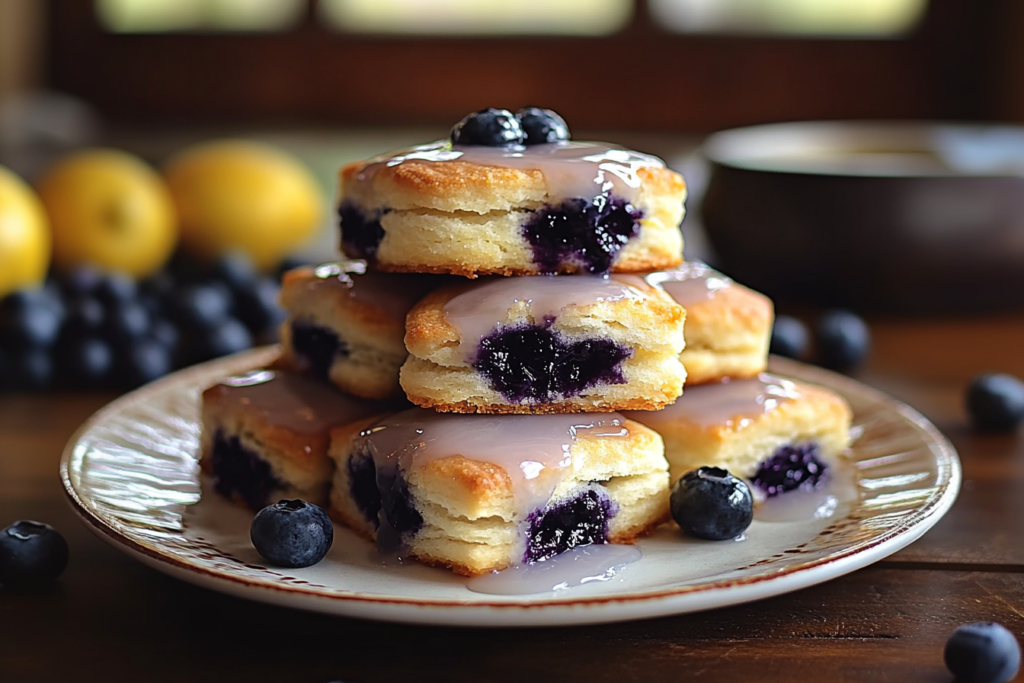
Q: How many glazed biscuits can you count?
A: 7